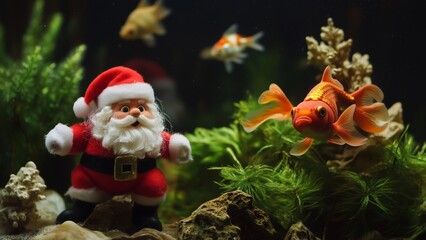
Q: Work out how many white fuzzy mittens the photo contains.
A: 2